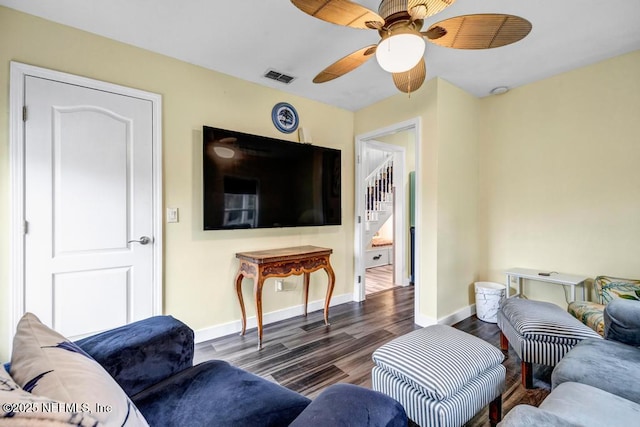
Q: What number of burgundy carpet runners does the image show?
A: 0